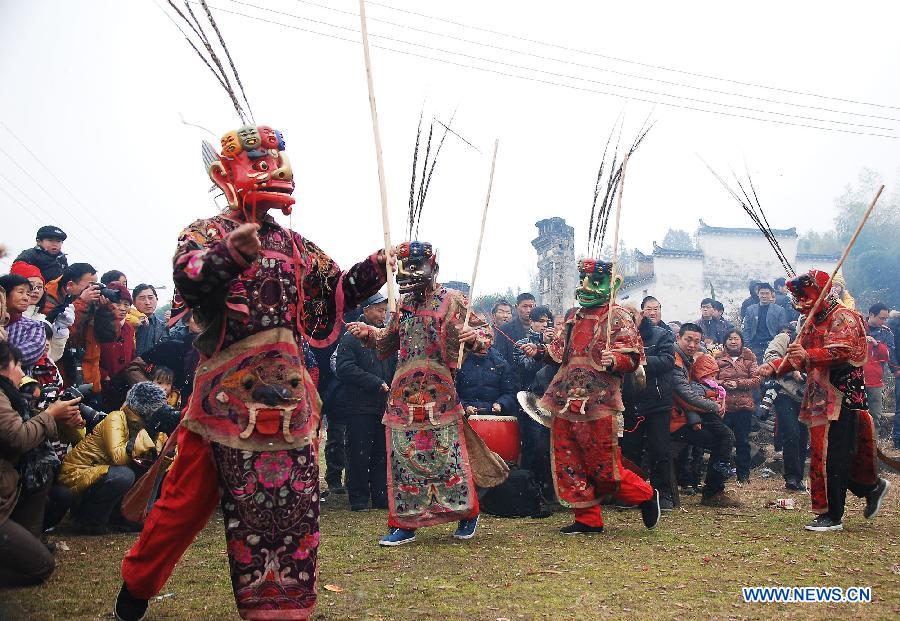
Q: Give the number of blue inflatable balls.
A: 0